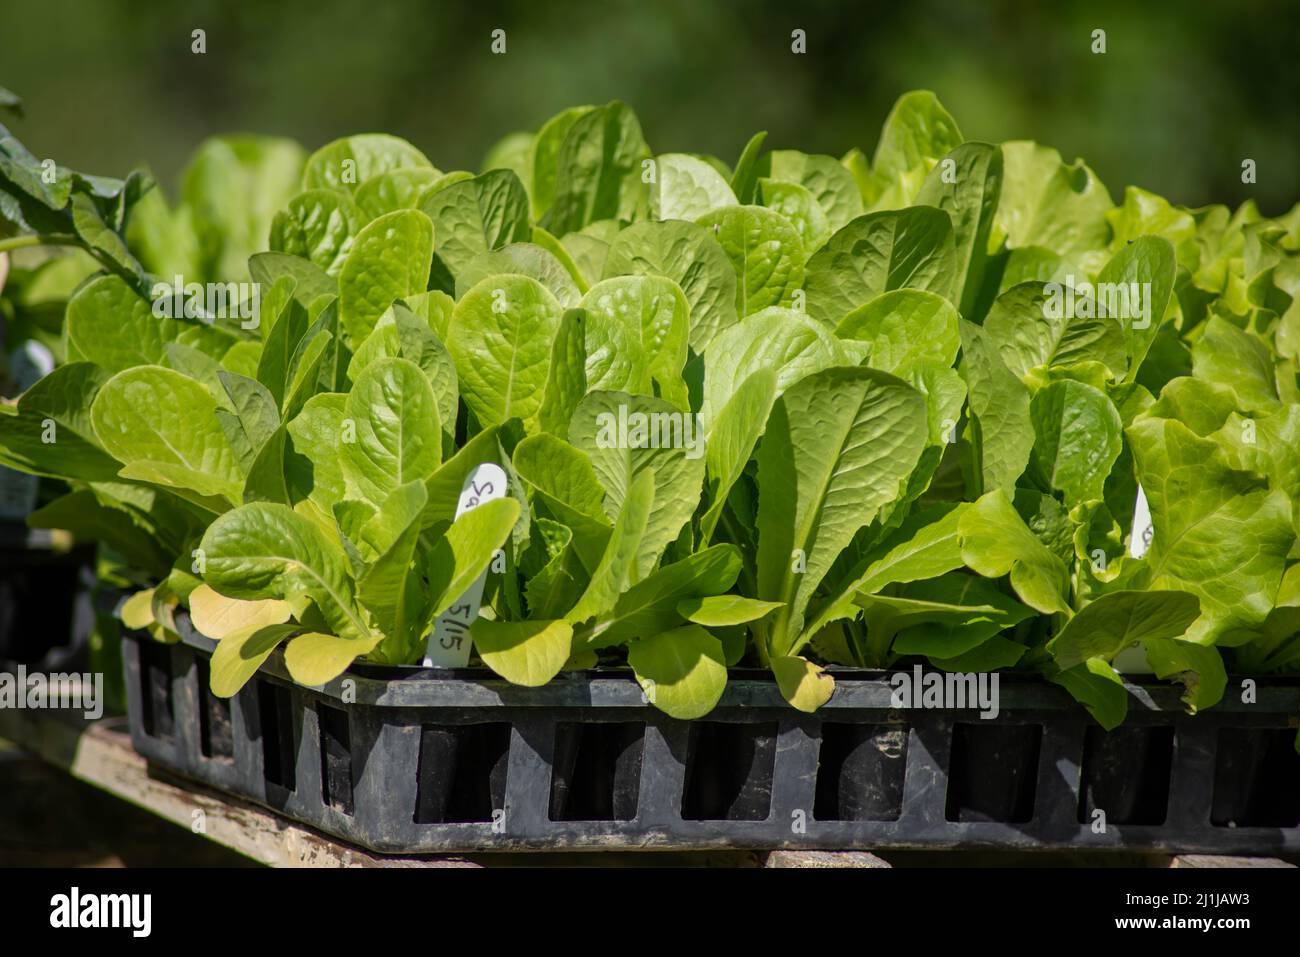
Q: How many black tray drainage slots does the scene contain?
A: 11